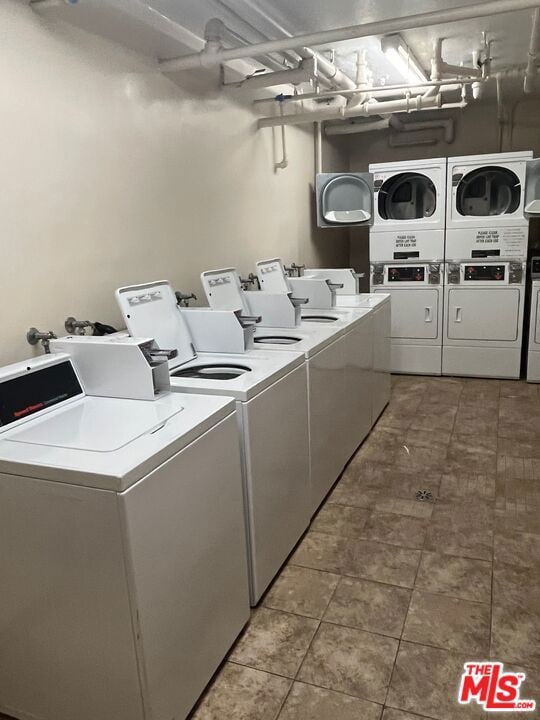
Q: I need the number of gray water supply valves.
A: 7